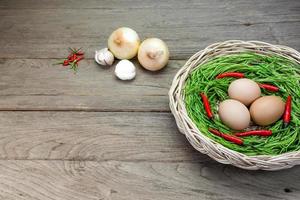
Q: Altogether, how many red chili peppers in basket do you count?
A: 6